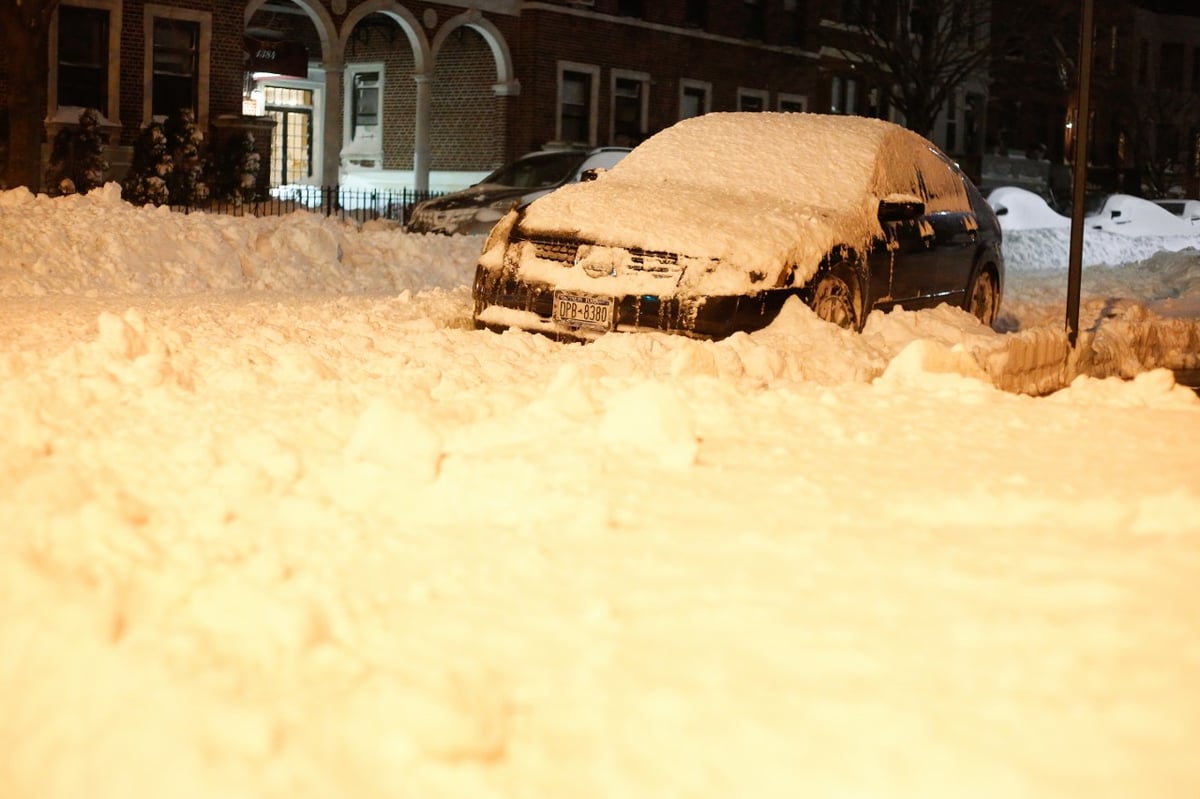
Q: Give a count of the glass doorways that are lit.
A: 1